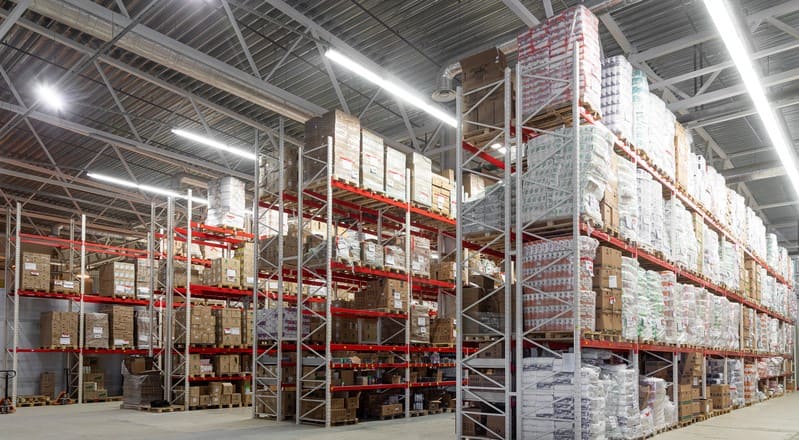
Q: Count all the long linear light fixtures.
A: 4